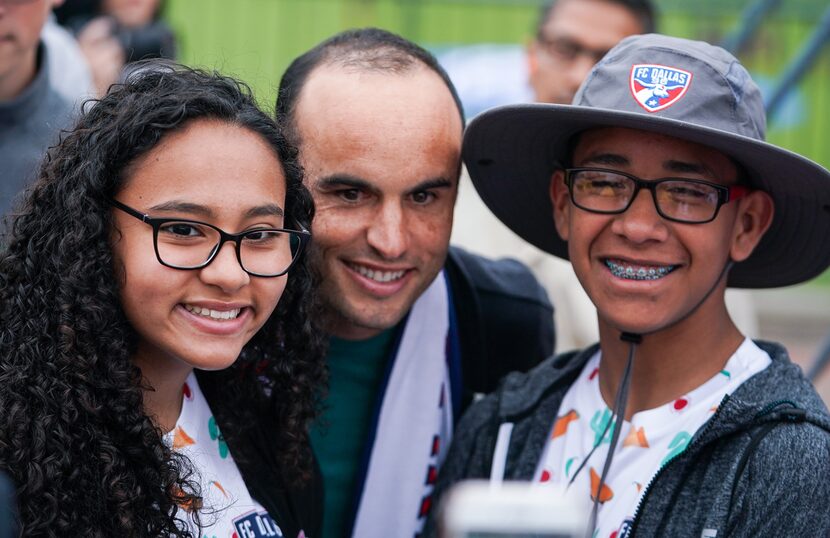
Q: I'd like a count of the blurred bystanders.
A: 3